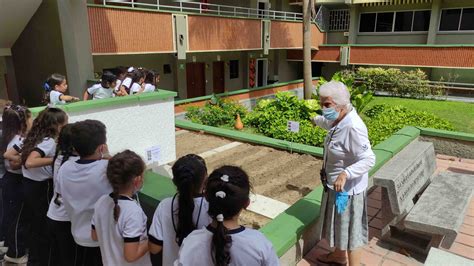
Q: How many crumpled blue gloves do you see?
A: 1